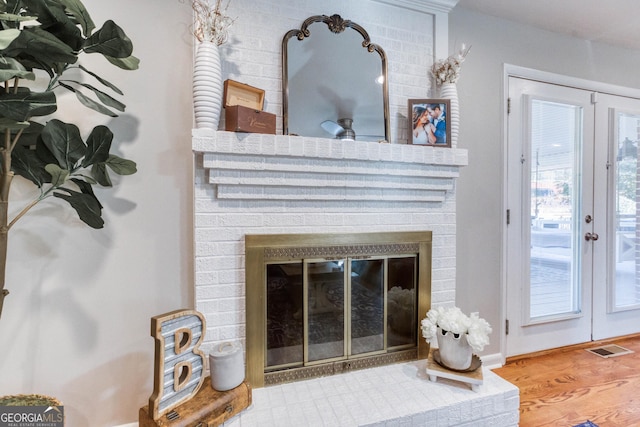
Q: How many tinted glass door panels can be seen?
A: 4